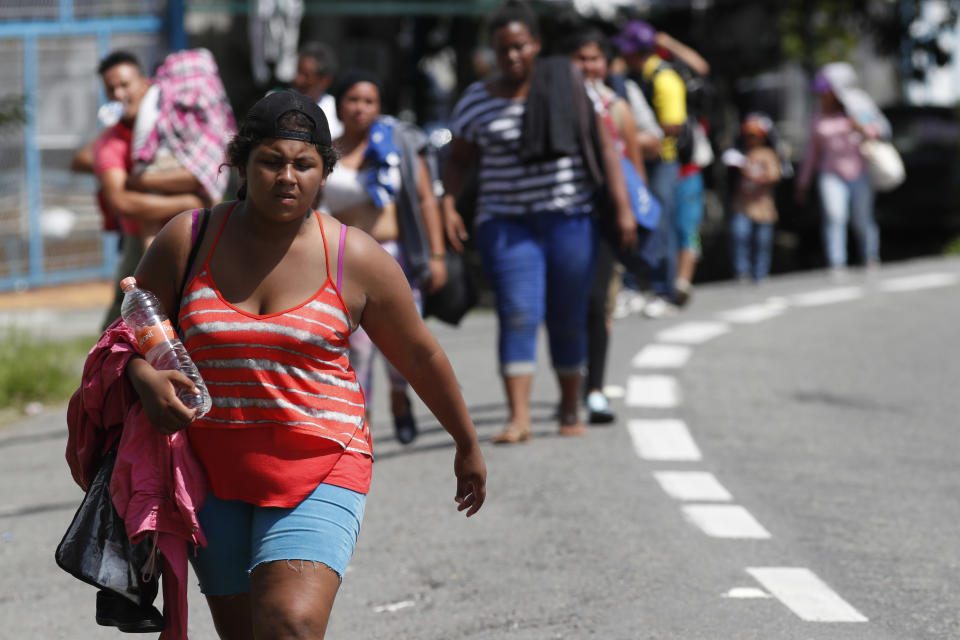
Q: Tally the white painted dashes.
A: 10